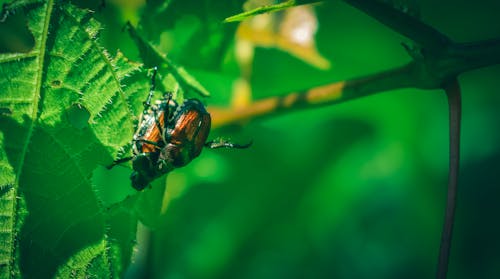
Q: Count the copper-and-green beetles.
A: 2